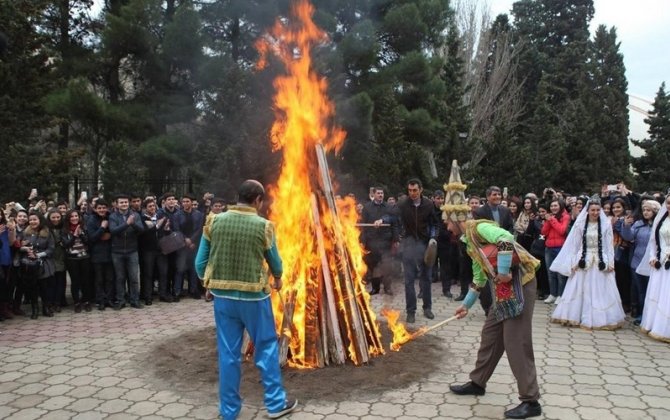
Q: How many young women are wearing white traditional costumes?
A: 2